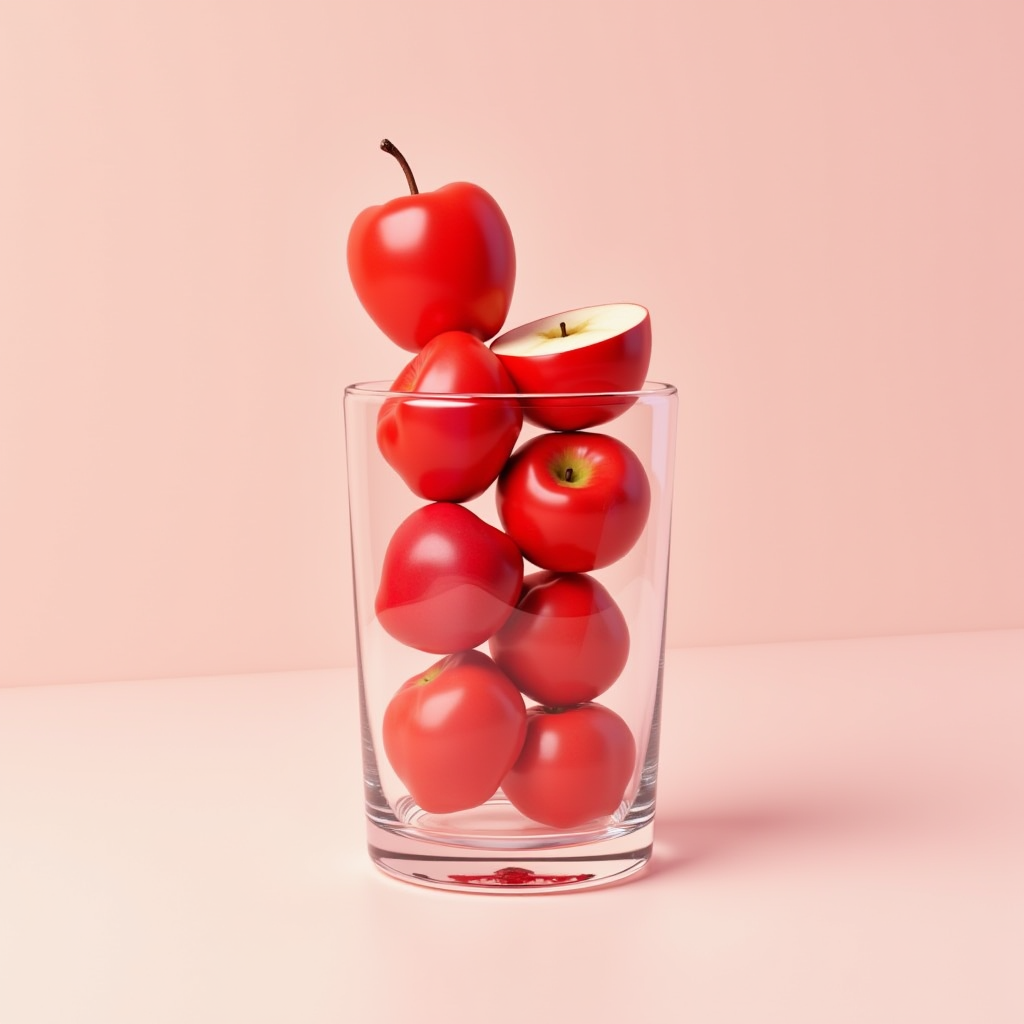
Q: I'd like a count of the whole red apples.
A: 7